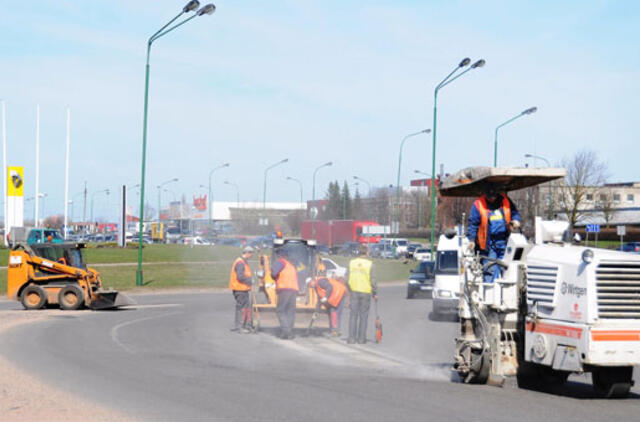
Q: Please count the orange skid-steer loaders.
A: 2